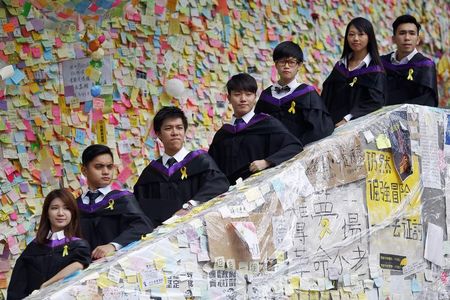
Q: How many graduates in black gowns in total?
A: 7